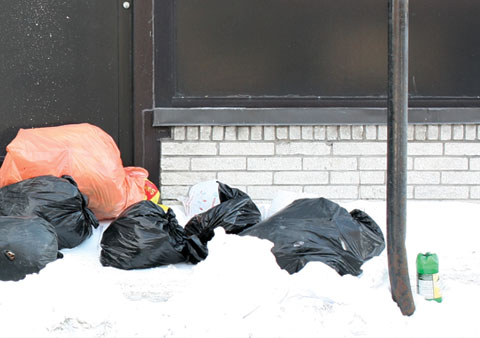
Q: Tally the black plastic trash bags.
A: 5